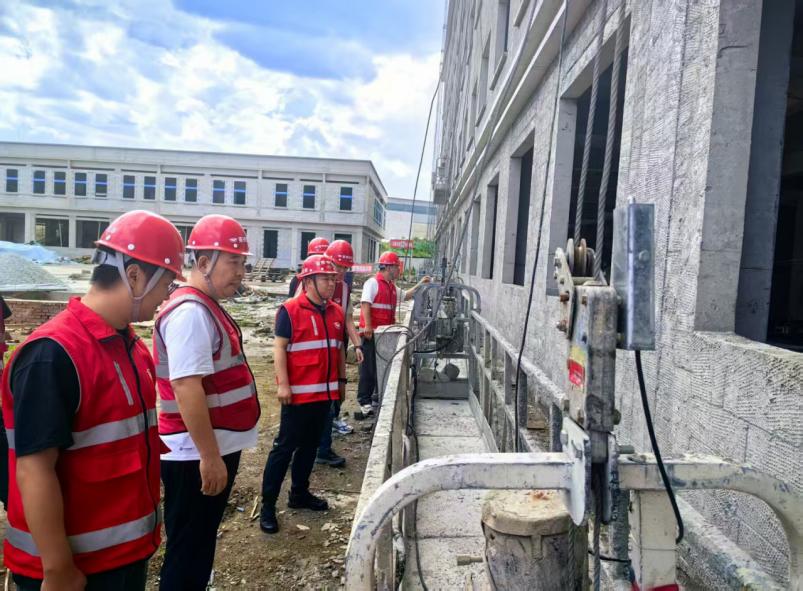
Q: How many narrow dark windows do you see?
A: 14